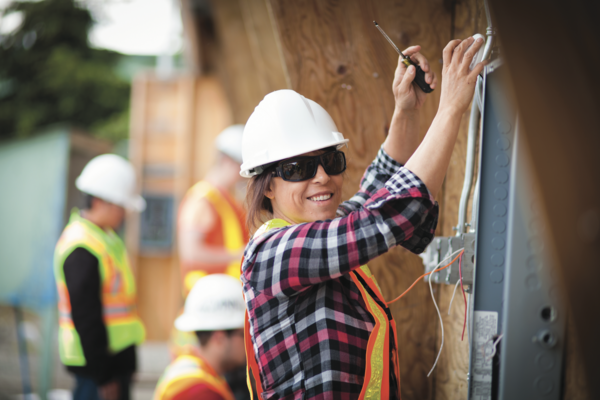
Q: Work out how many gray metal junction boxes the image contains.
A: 1